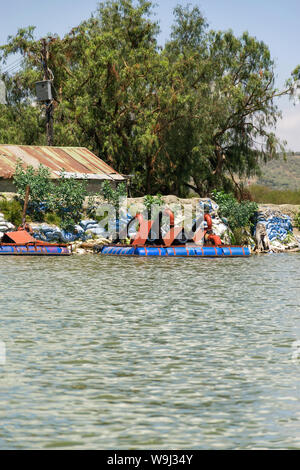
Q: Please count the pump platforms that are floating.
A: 2